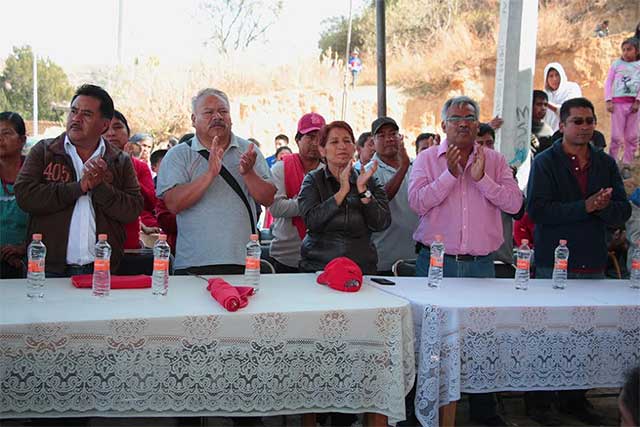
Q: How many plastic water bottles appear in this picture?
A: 8